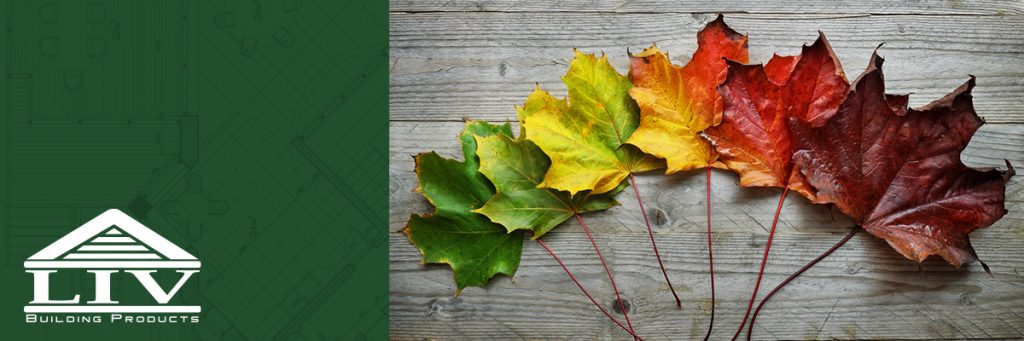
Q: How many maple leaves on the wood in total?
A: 6